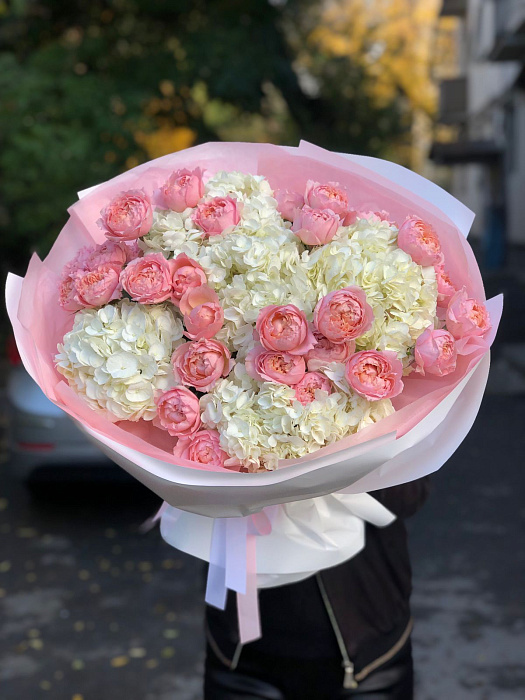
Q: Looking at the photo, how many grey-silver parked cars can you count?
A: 1